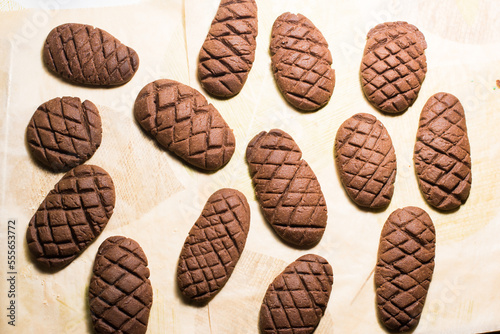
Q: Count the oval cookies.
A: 14